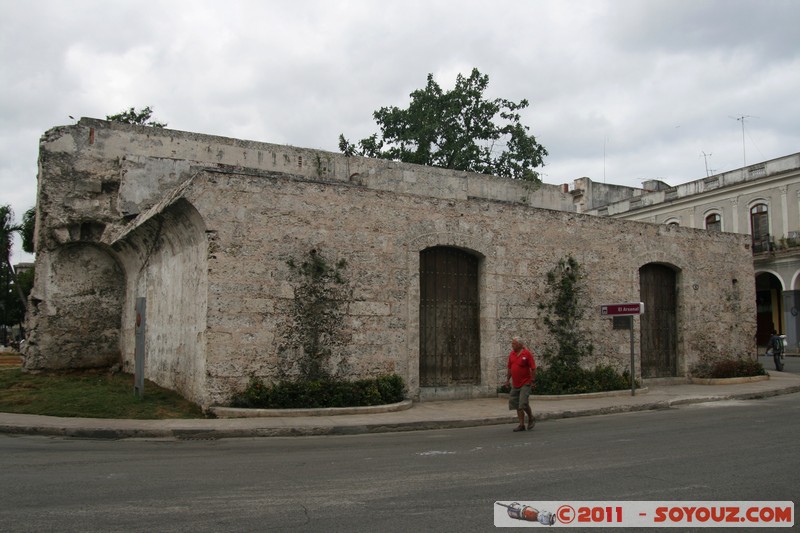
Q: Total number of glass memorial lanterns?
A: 0